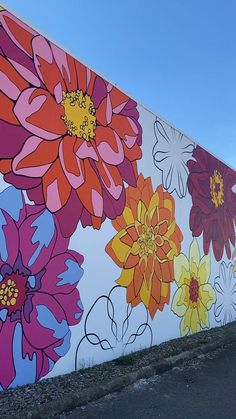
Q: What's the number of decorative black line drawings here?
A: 3